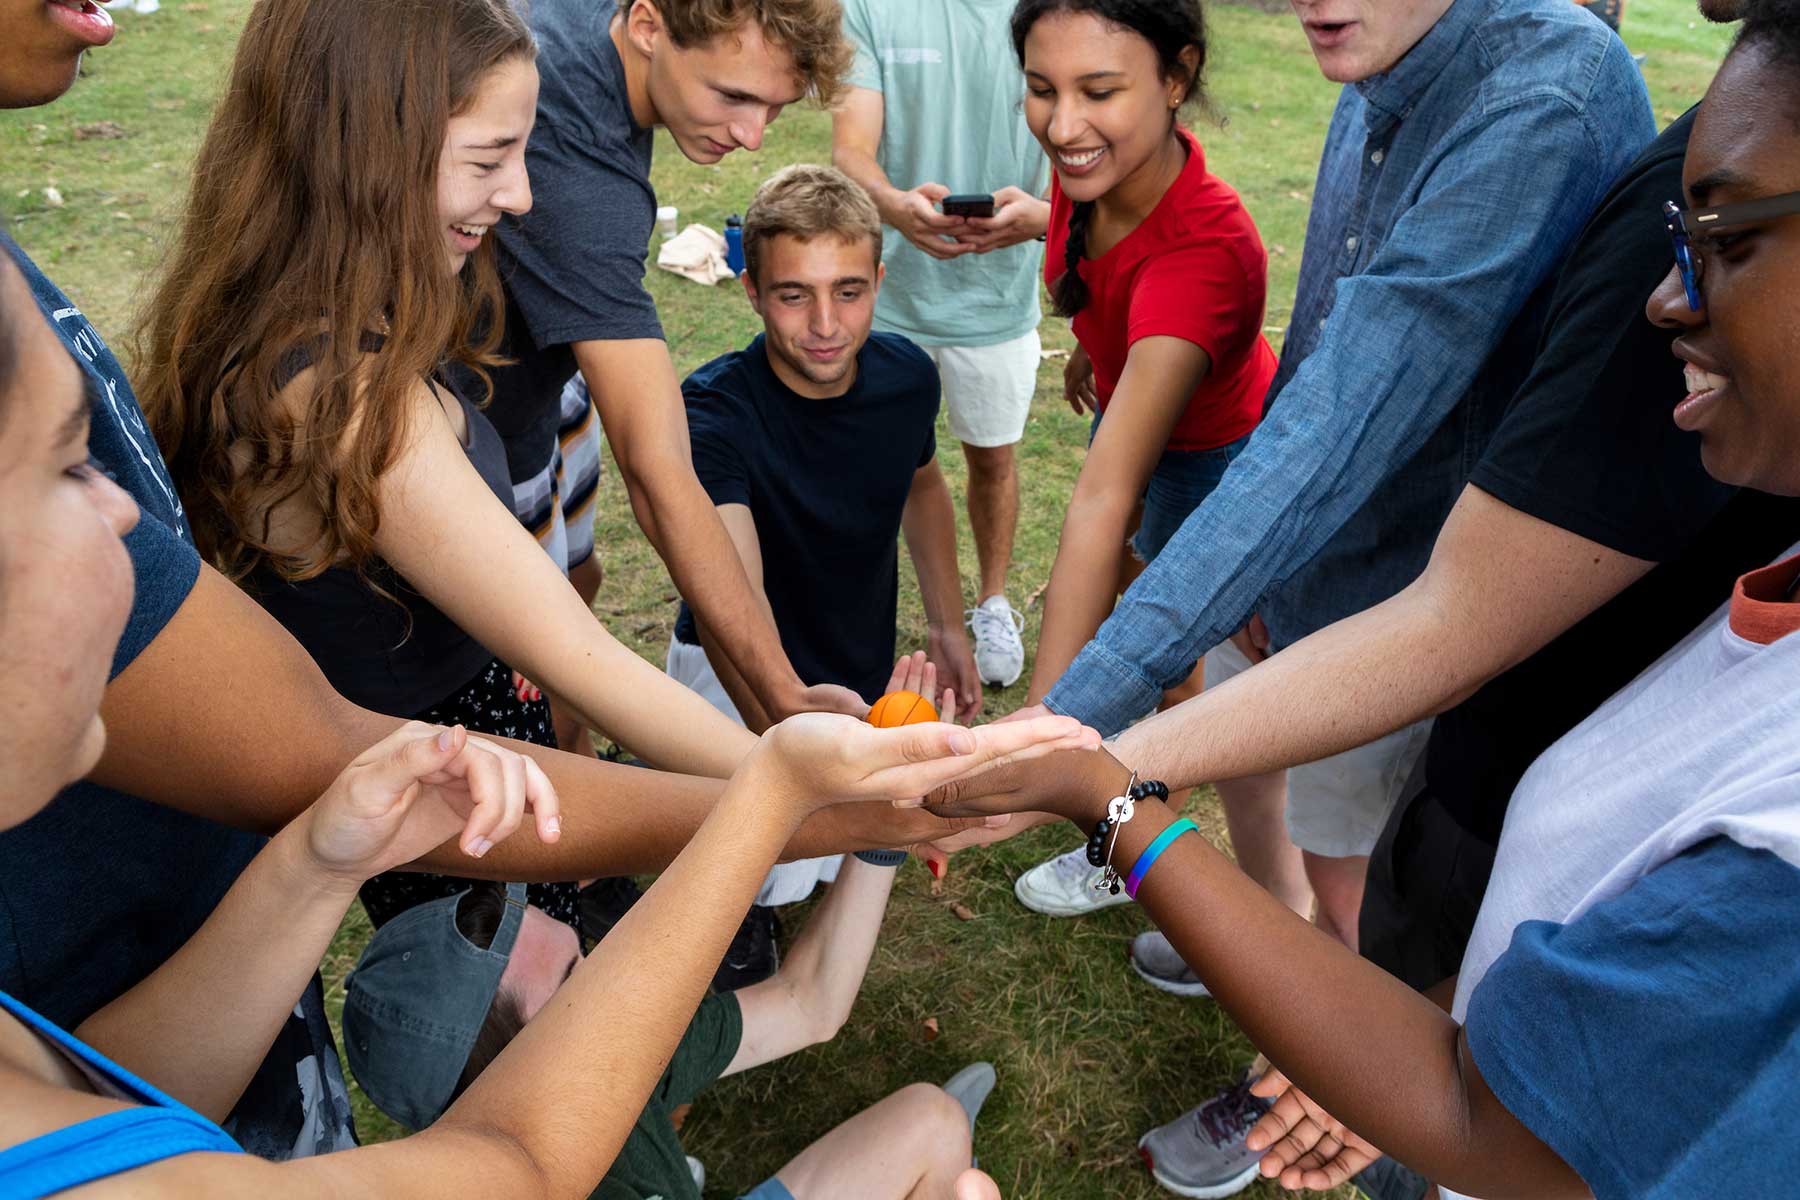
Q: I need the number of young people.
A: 11